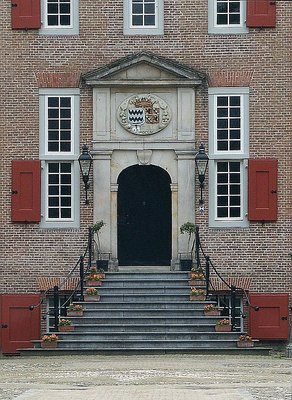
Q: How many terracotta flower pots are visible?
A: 12